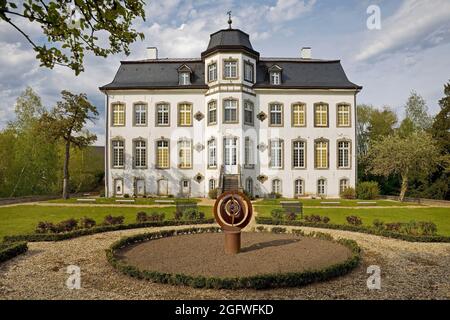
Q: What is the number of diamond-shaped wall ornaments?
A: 6